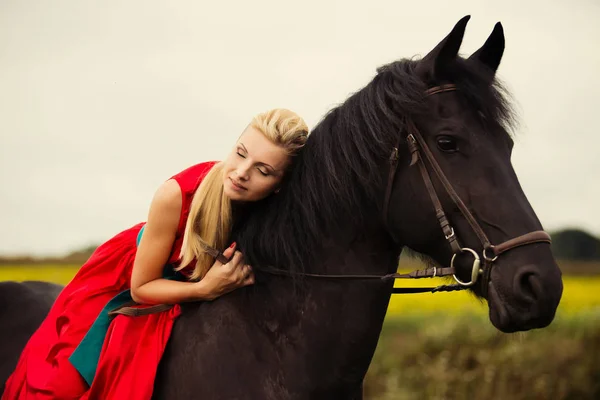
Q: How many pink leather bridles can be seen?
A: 0